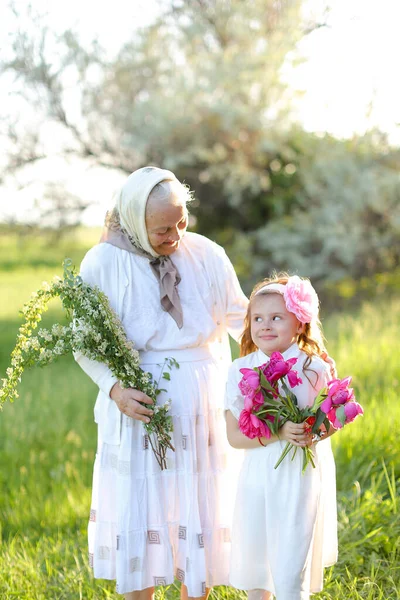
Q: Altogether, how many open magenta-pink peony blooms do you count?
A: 5